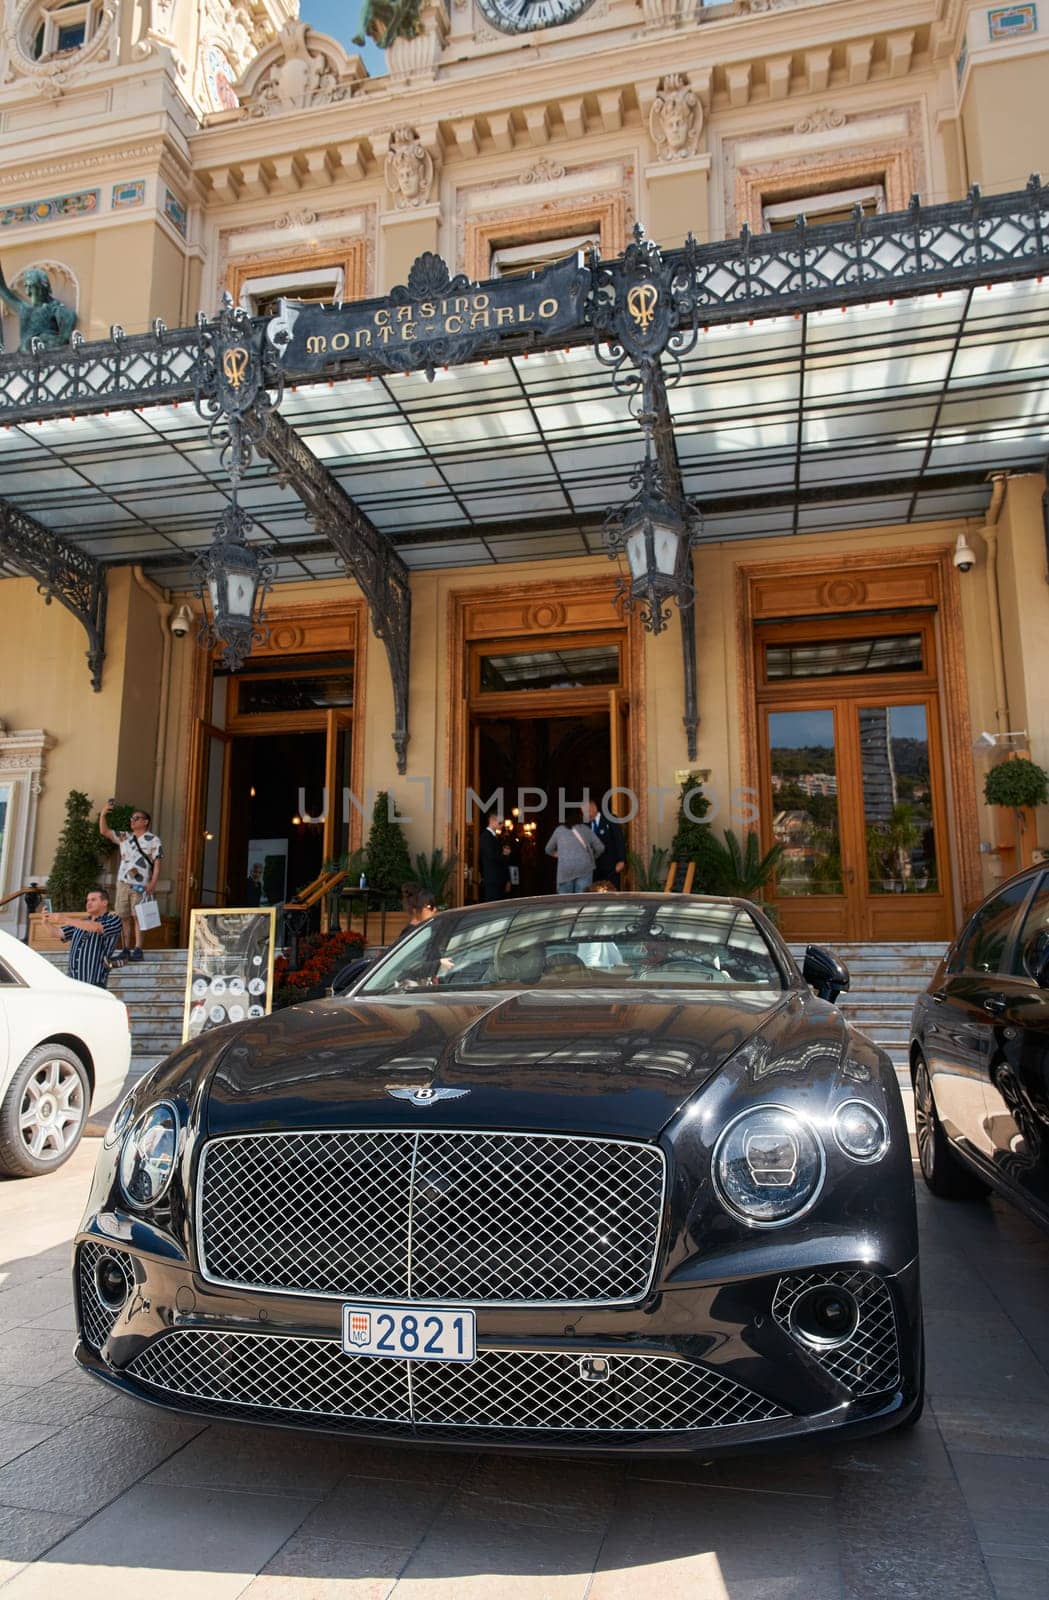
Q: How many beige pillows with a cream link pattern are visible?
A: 0